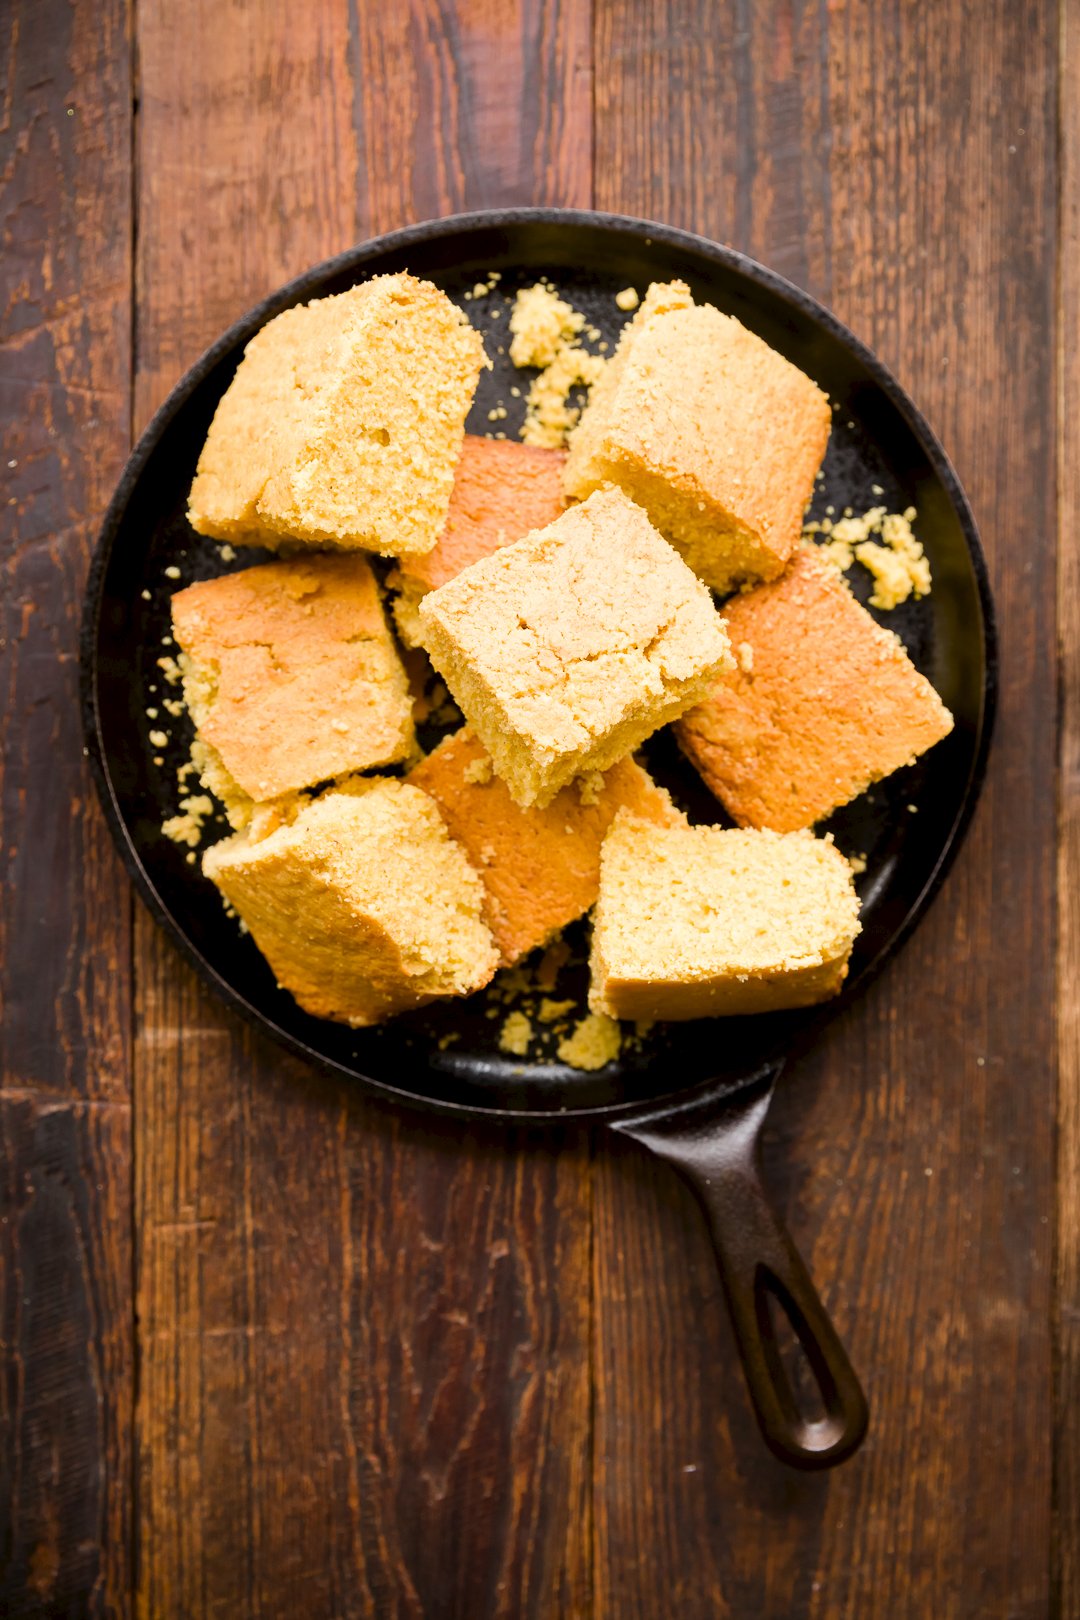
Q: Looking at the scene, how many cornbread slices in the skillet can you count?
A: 9